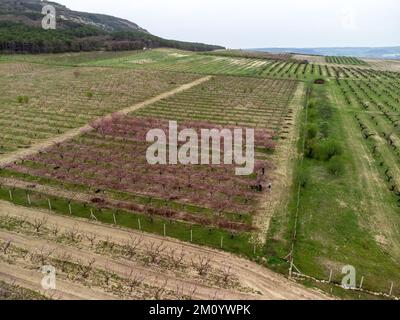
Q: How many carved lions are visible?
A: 0